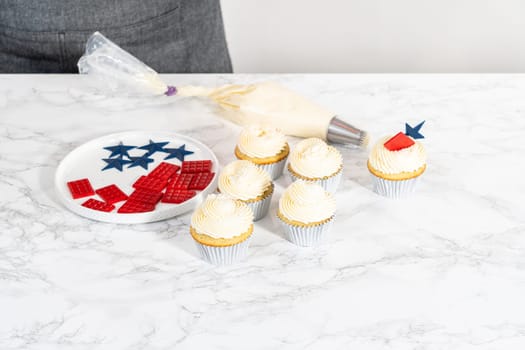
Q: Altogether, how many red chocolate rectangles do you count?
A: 12